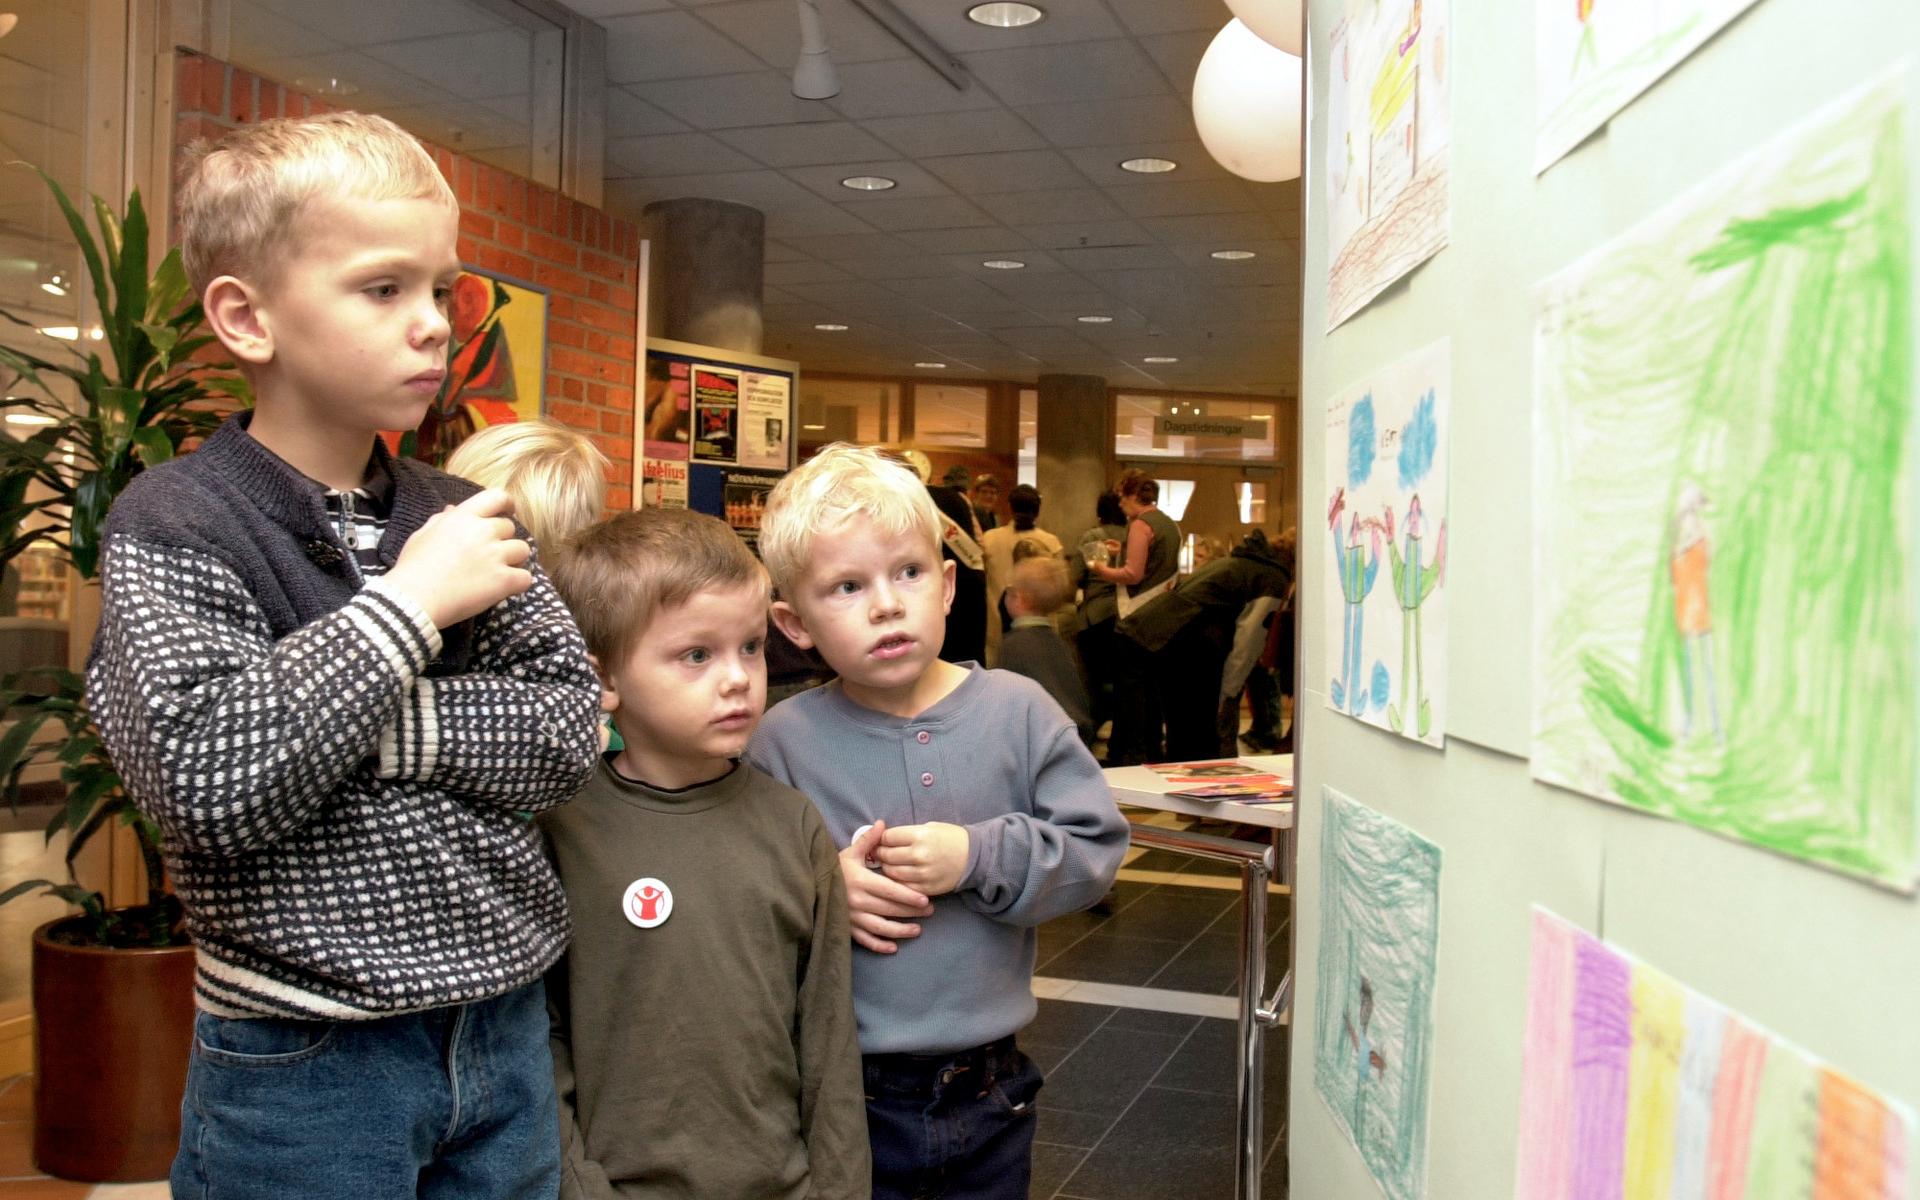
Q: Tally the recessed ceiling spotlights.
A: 9